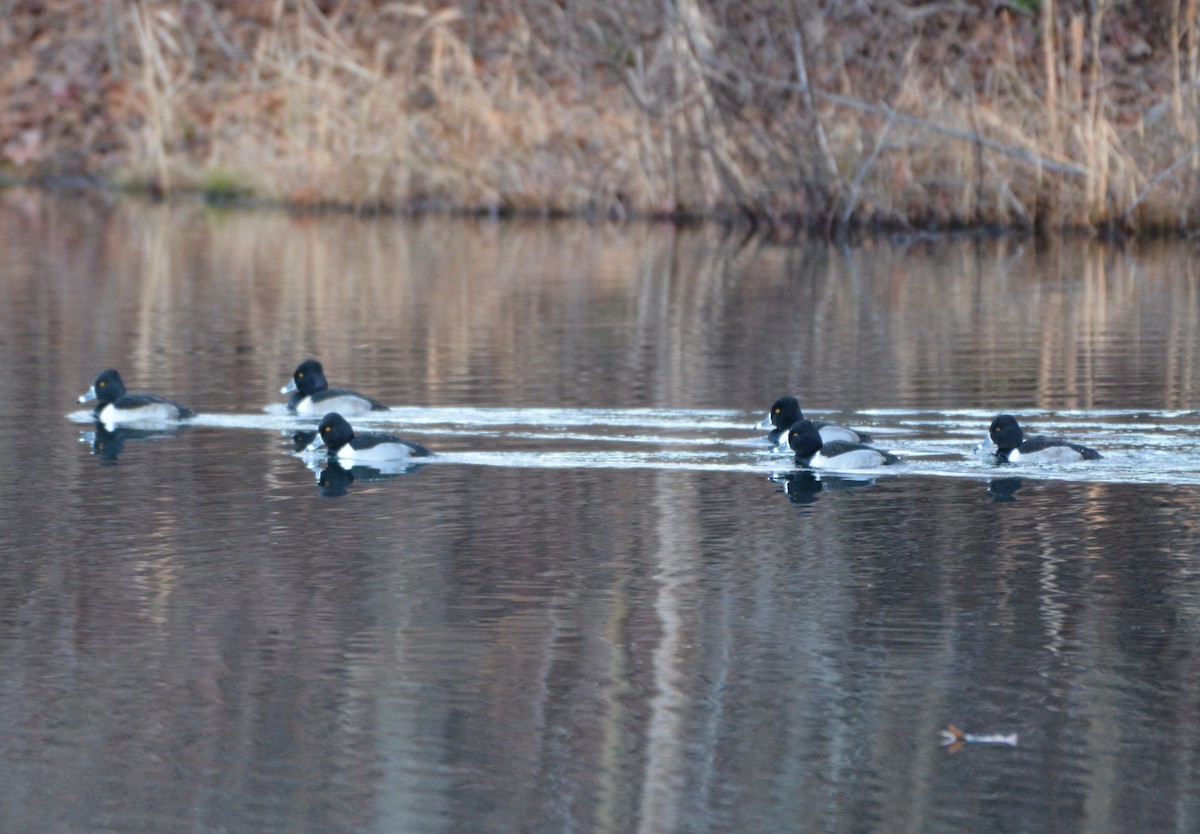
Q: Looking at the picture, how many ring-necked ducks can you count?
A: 6